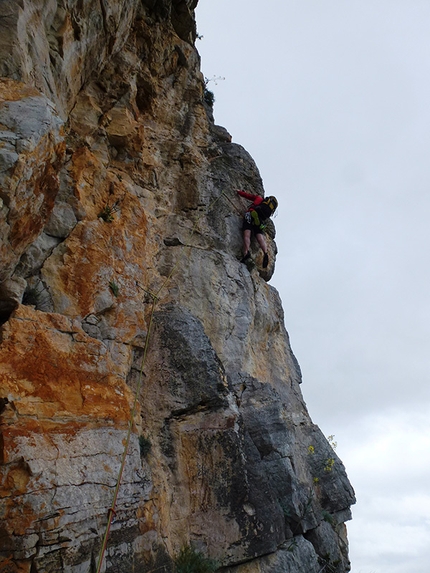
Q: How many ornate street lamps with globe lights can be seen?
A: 0